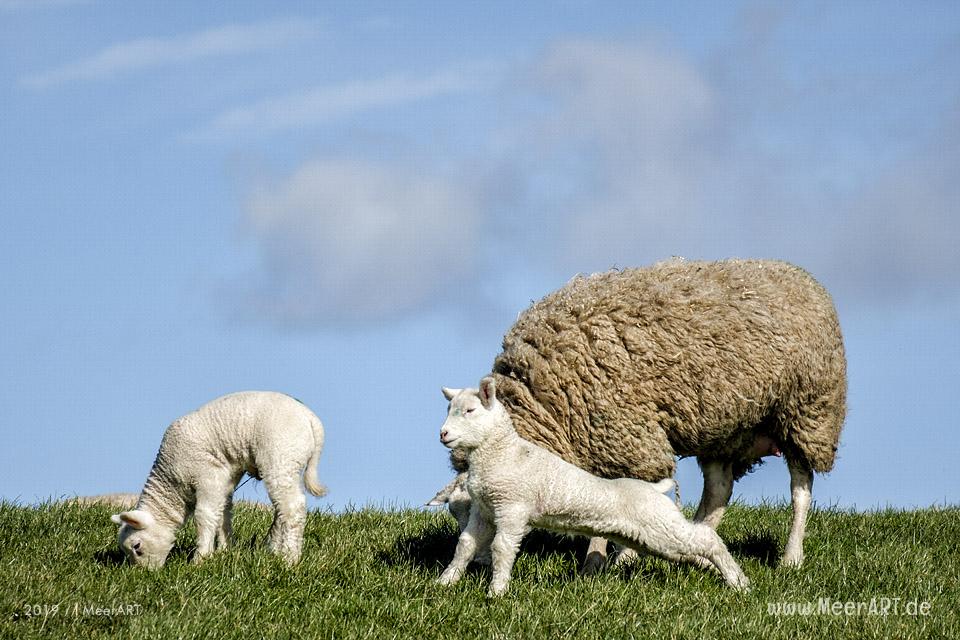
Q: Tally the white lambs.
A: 2